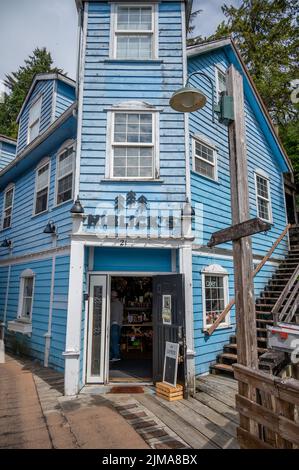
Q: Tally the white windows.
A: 11